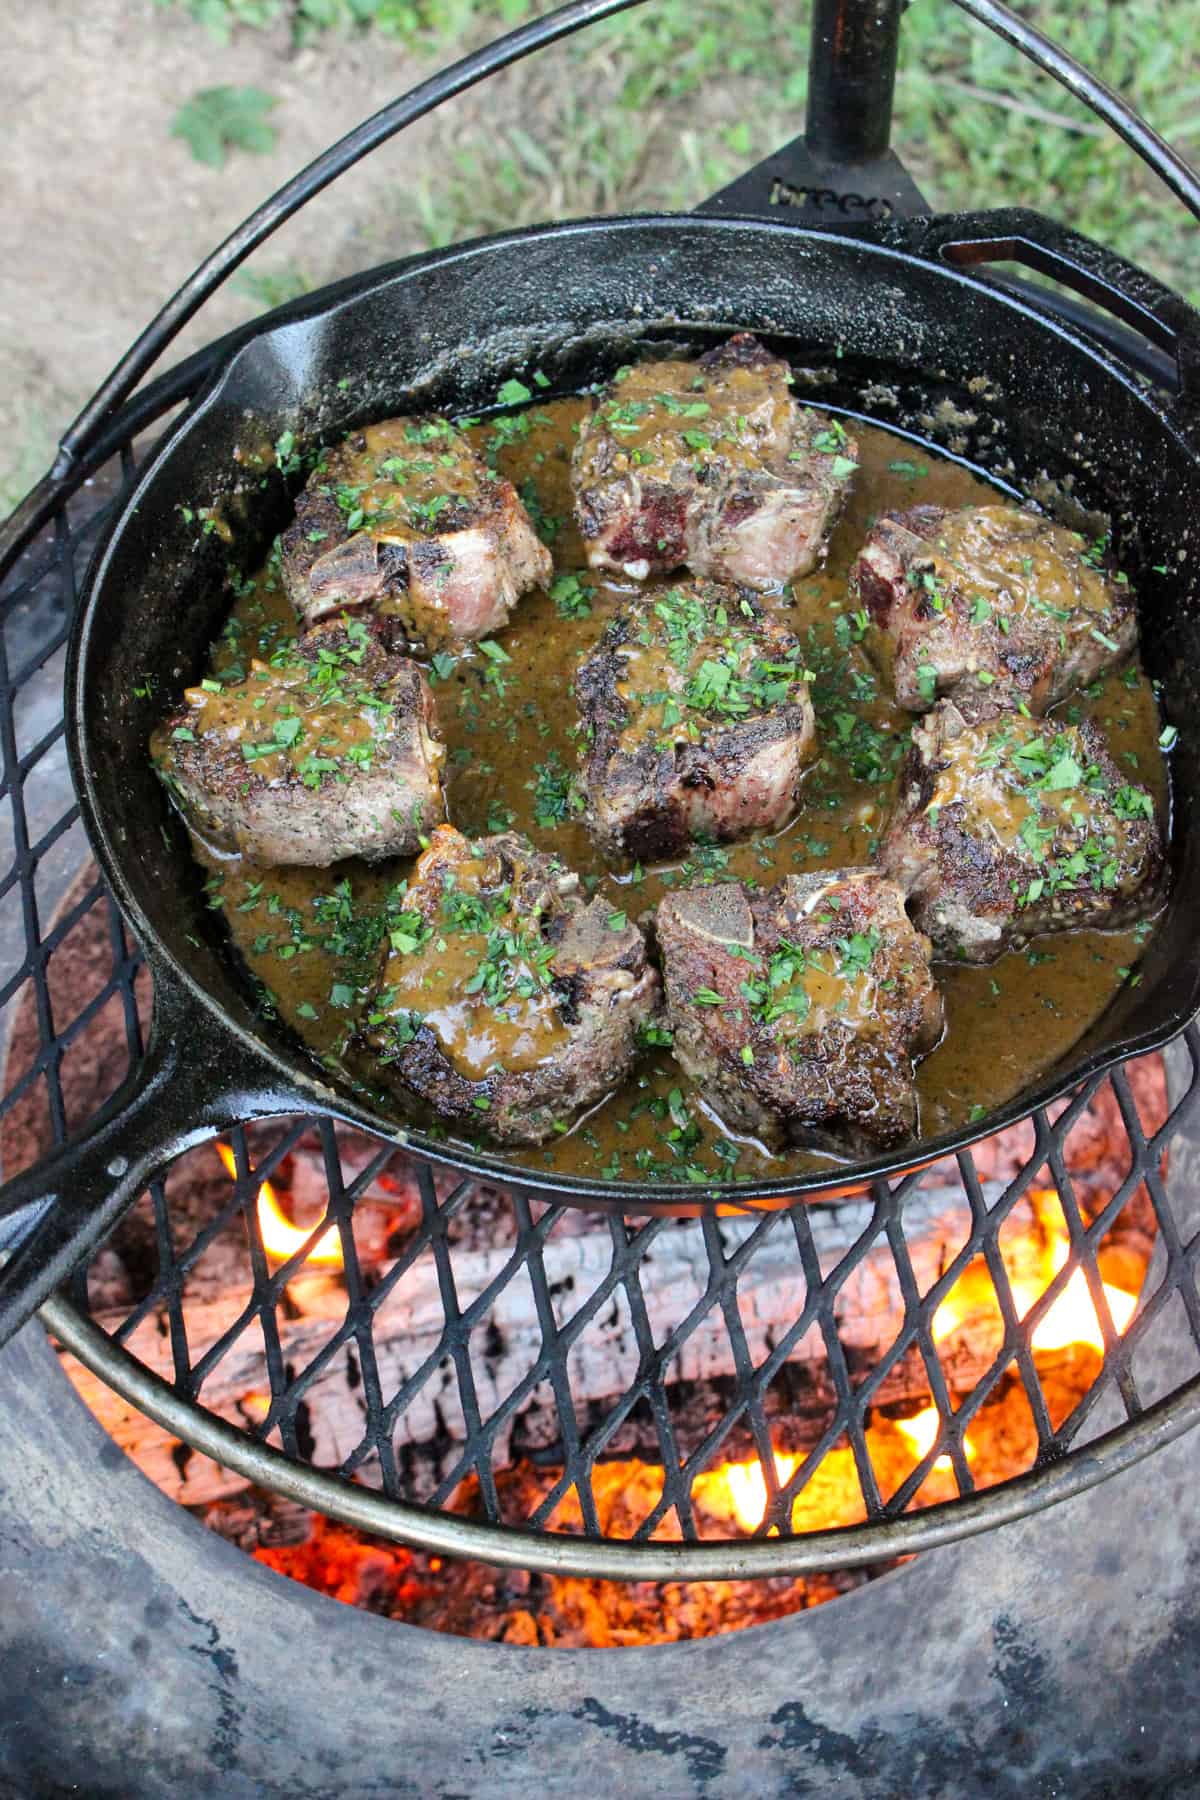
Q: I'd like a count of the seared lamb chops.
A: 8